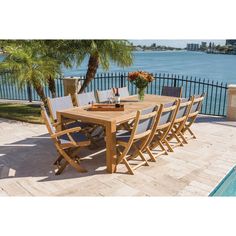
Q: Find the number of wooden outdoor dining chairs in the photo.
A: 10